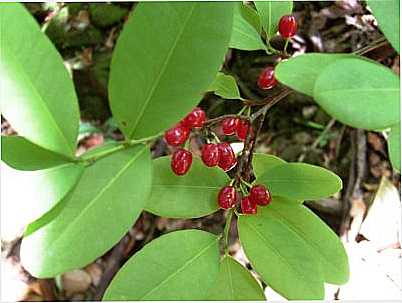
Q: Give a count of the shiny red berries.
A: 12